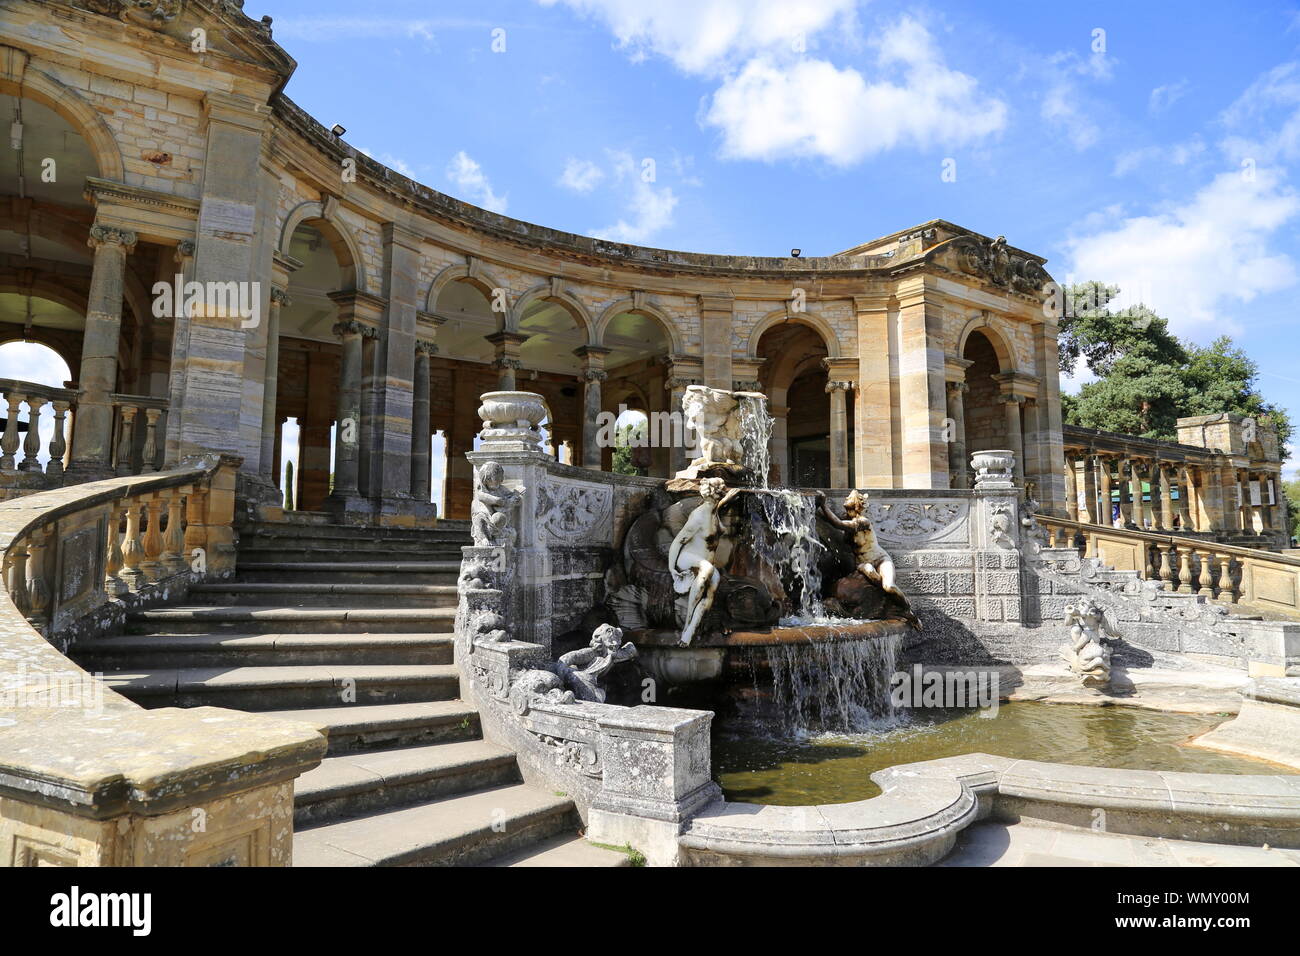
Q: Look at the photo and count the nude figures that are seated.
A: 2